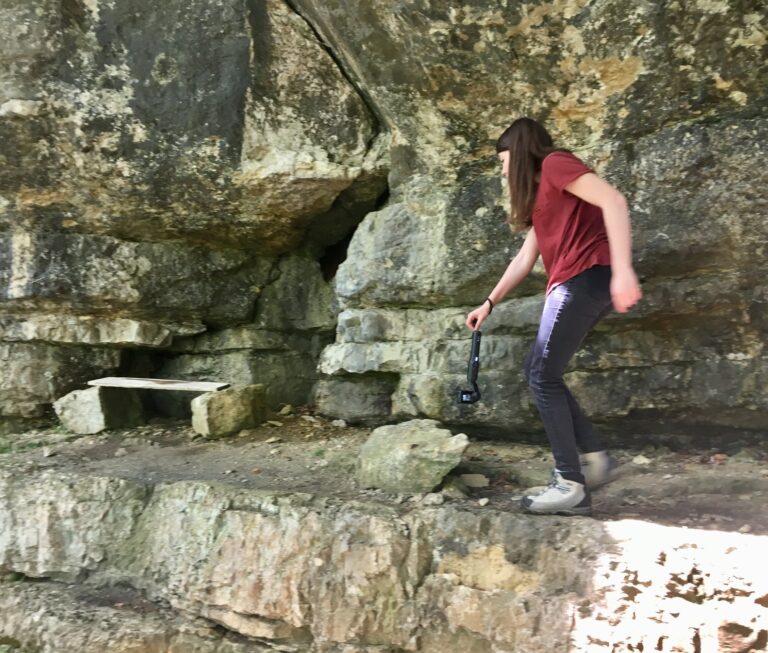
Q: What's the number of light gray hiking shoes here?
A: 2